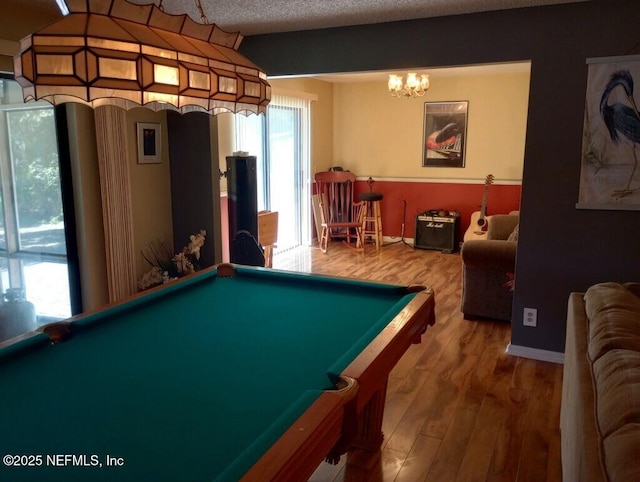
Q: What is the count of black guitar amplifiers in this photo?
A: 1